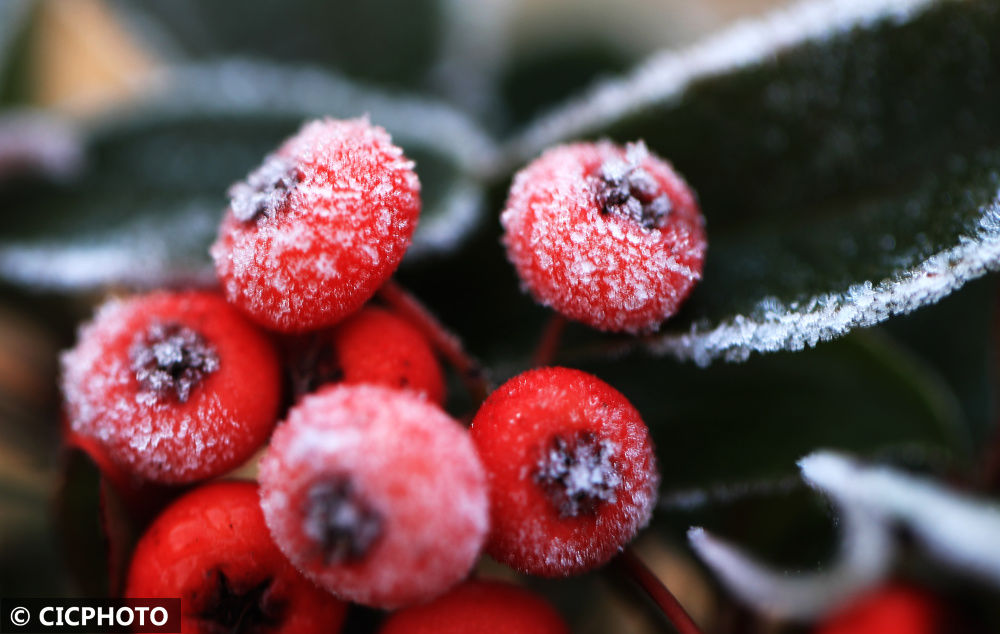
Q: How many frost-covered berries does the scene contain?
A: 5